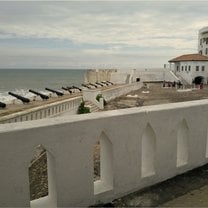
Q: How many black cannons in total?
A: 11